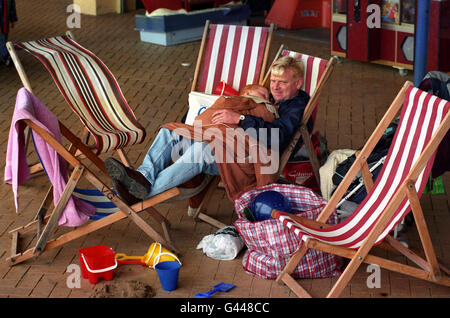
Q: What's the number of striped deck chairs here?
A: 5